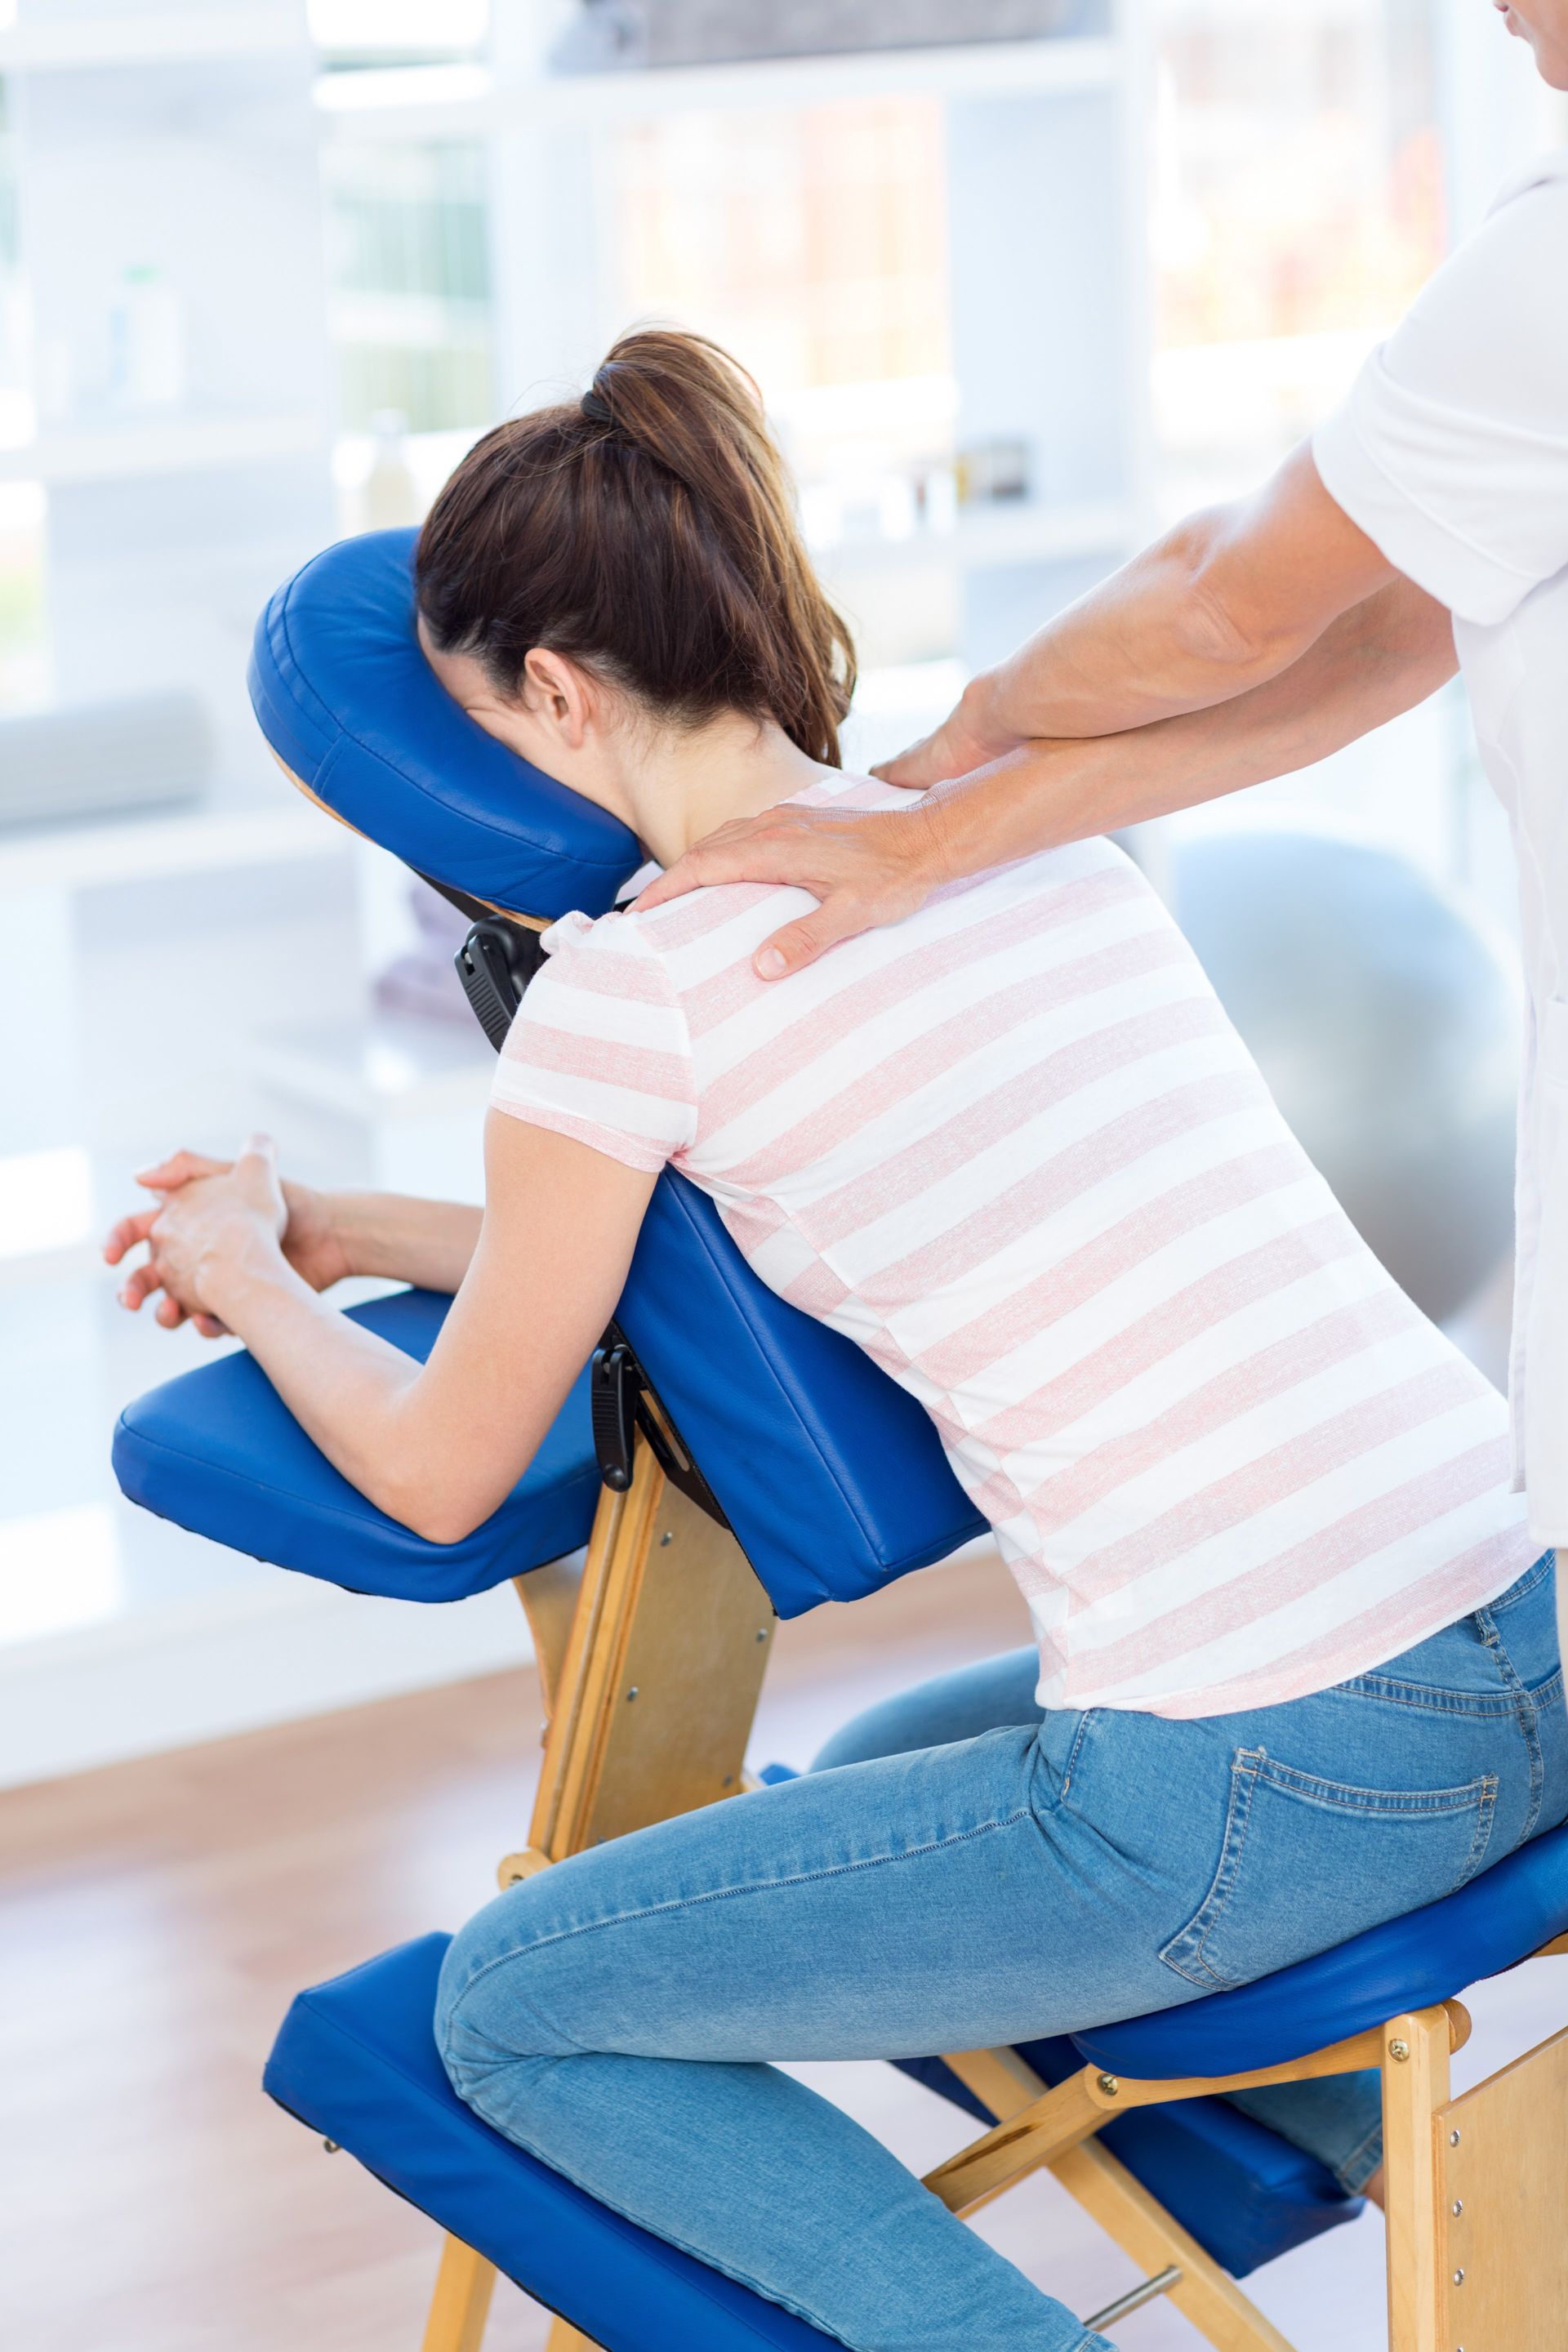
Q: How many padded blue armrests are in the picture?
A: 1